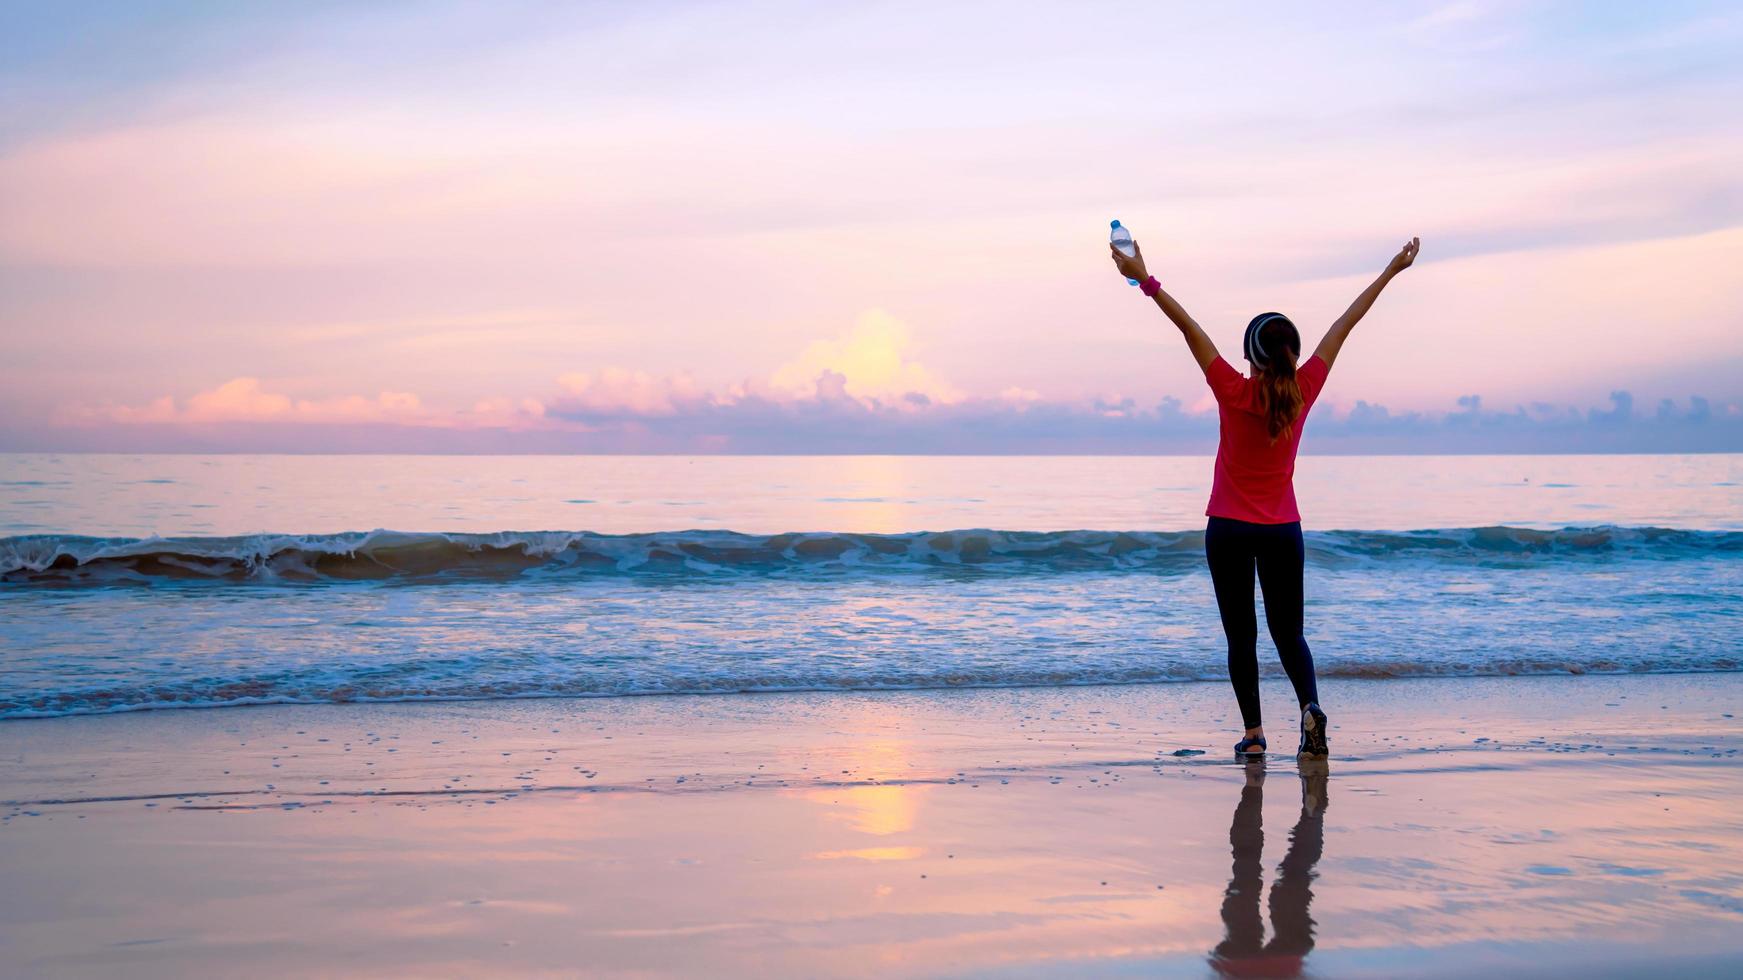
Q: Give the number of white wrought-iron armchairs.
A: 0